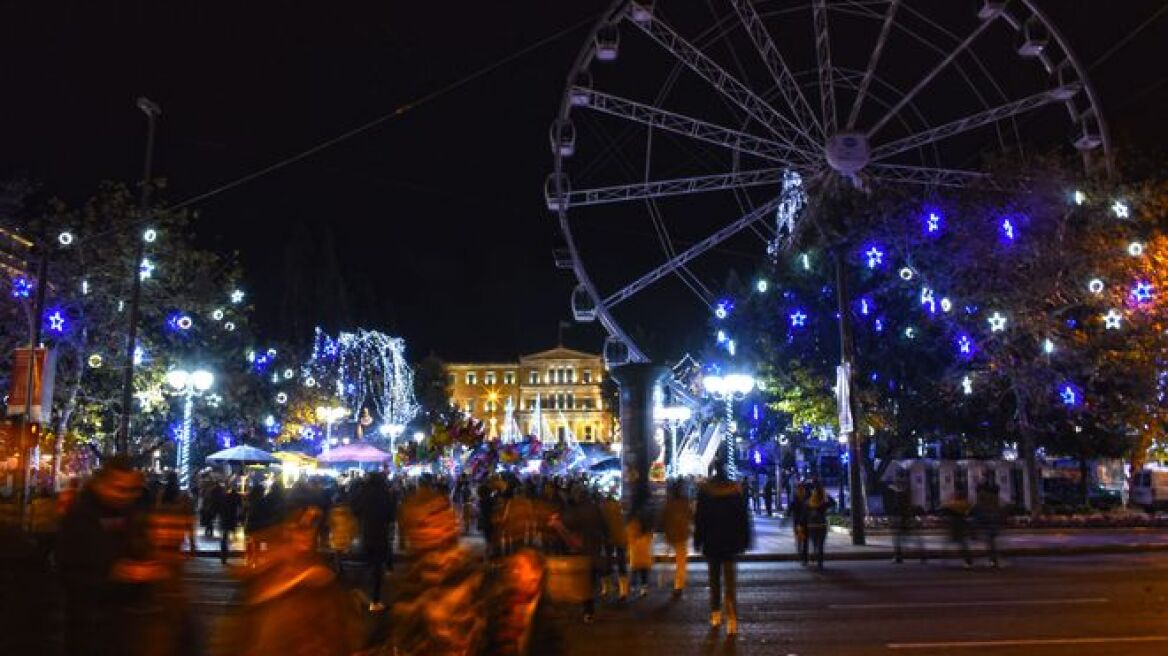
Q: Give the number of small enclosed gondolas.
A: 12